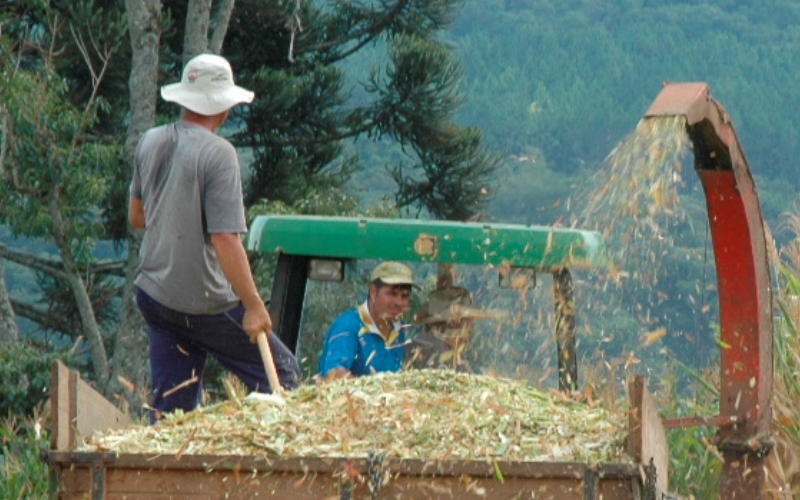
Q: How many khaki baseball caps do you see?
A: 1